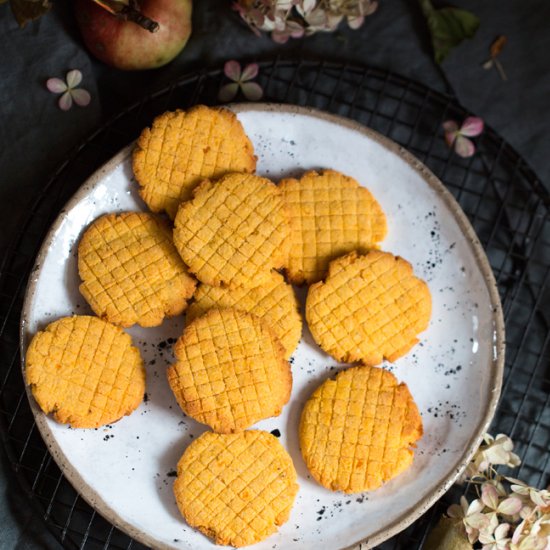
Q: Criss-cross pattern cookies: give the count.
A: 10